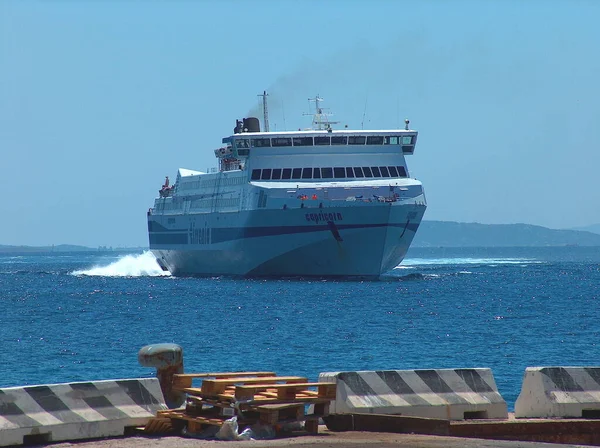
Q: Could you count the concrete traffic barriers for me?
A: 3